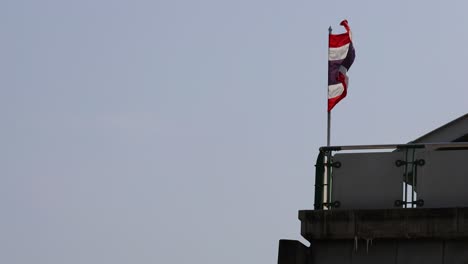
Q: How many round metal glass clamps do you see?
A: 6